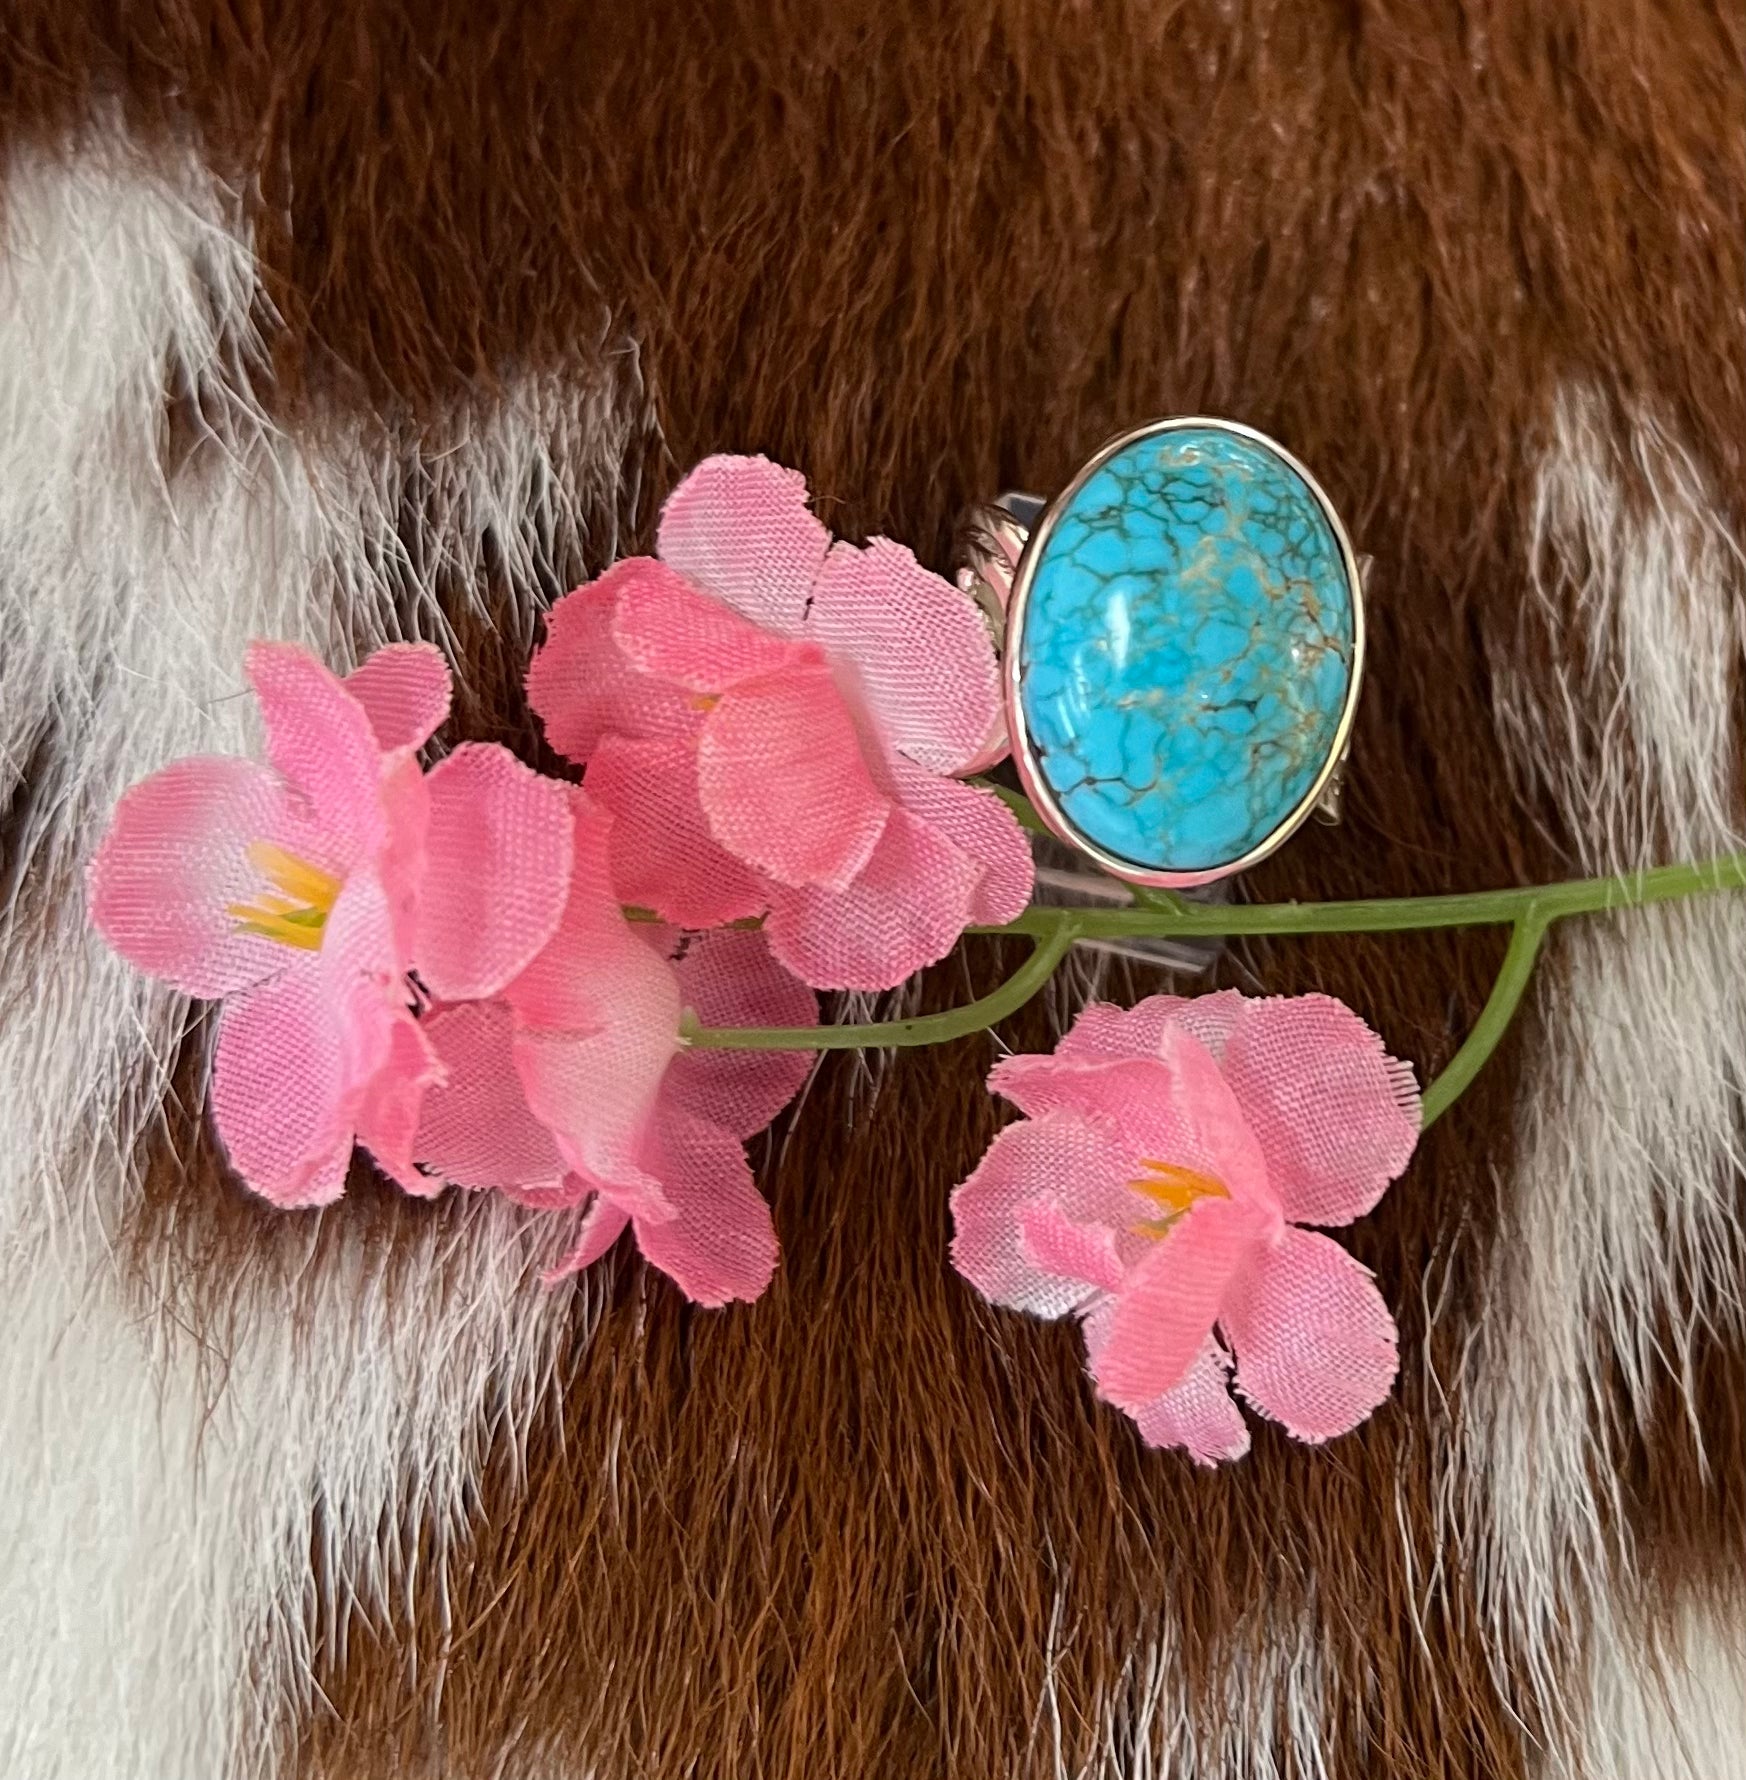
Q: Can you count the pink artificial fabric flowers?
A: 4